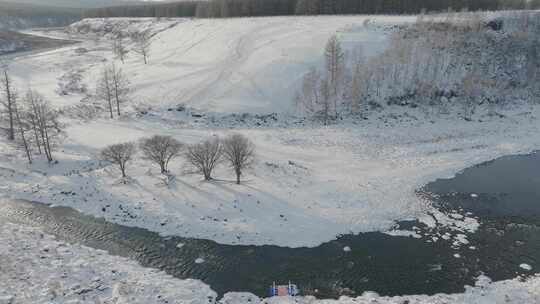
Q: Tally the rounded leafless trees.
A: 4